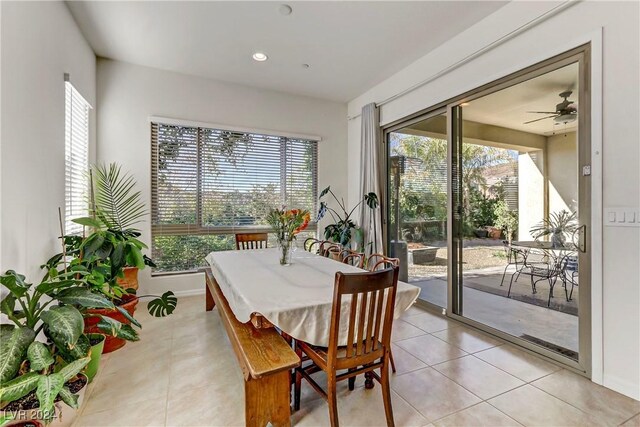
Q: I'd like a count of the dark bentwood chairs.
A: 4